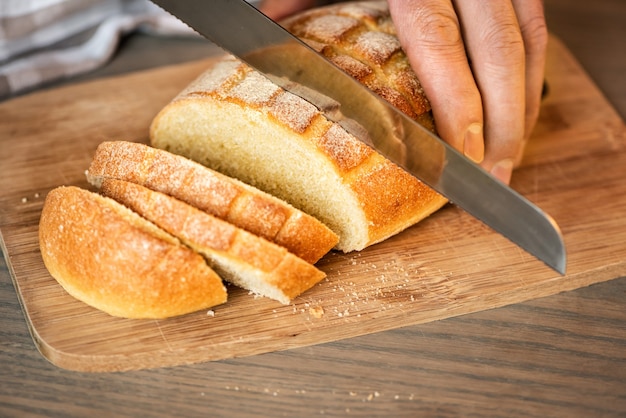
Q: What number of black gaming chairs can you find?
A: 0